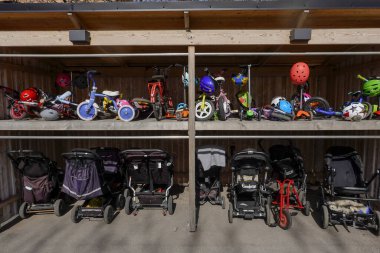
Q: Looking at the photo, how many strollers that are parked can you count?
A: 8